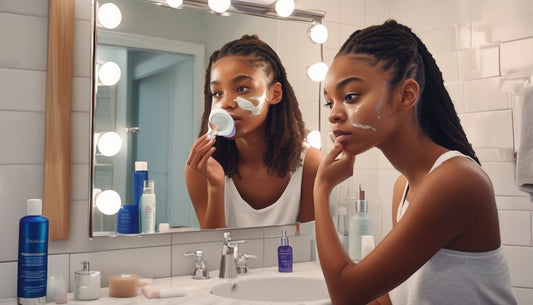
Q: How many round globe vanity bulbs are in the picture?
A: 10